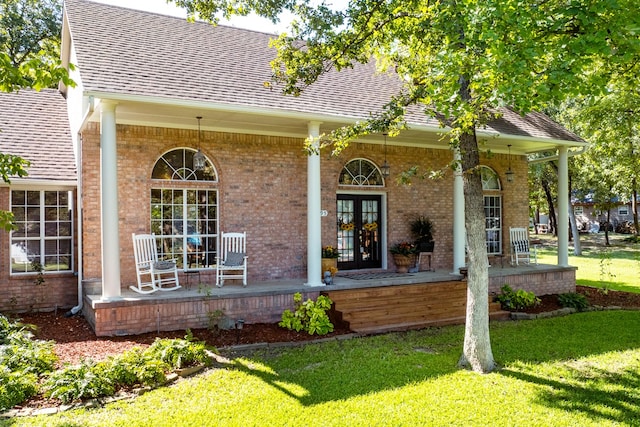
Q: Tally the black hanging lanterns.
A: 3